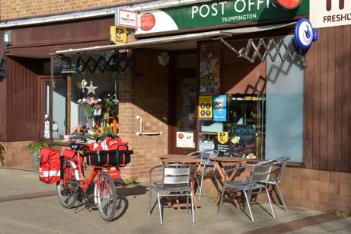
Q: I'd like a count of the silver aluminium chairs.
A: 4